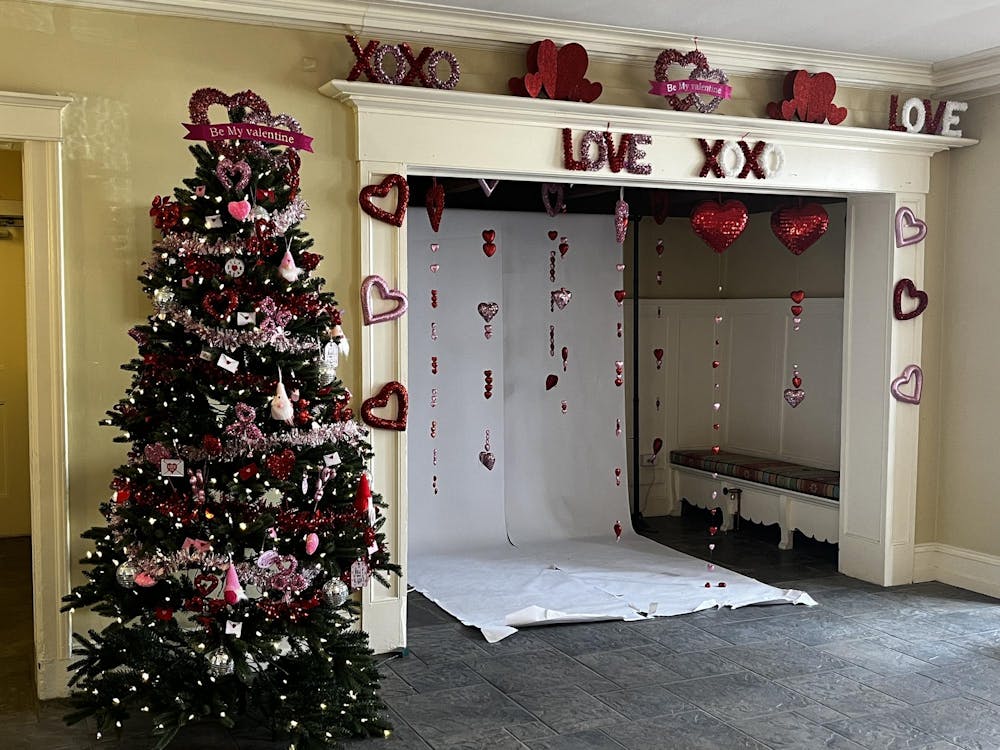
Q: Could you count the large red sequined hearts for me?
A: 2